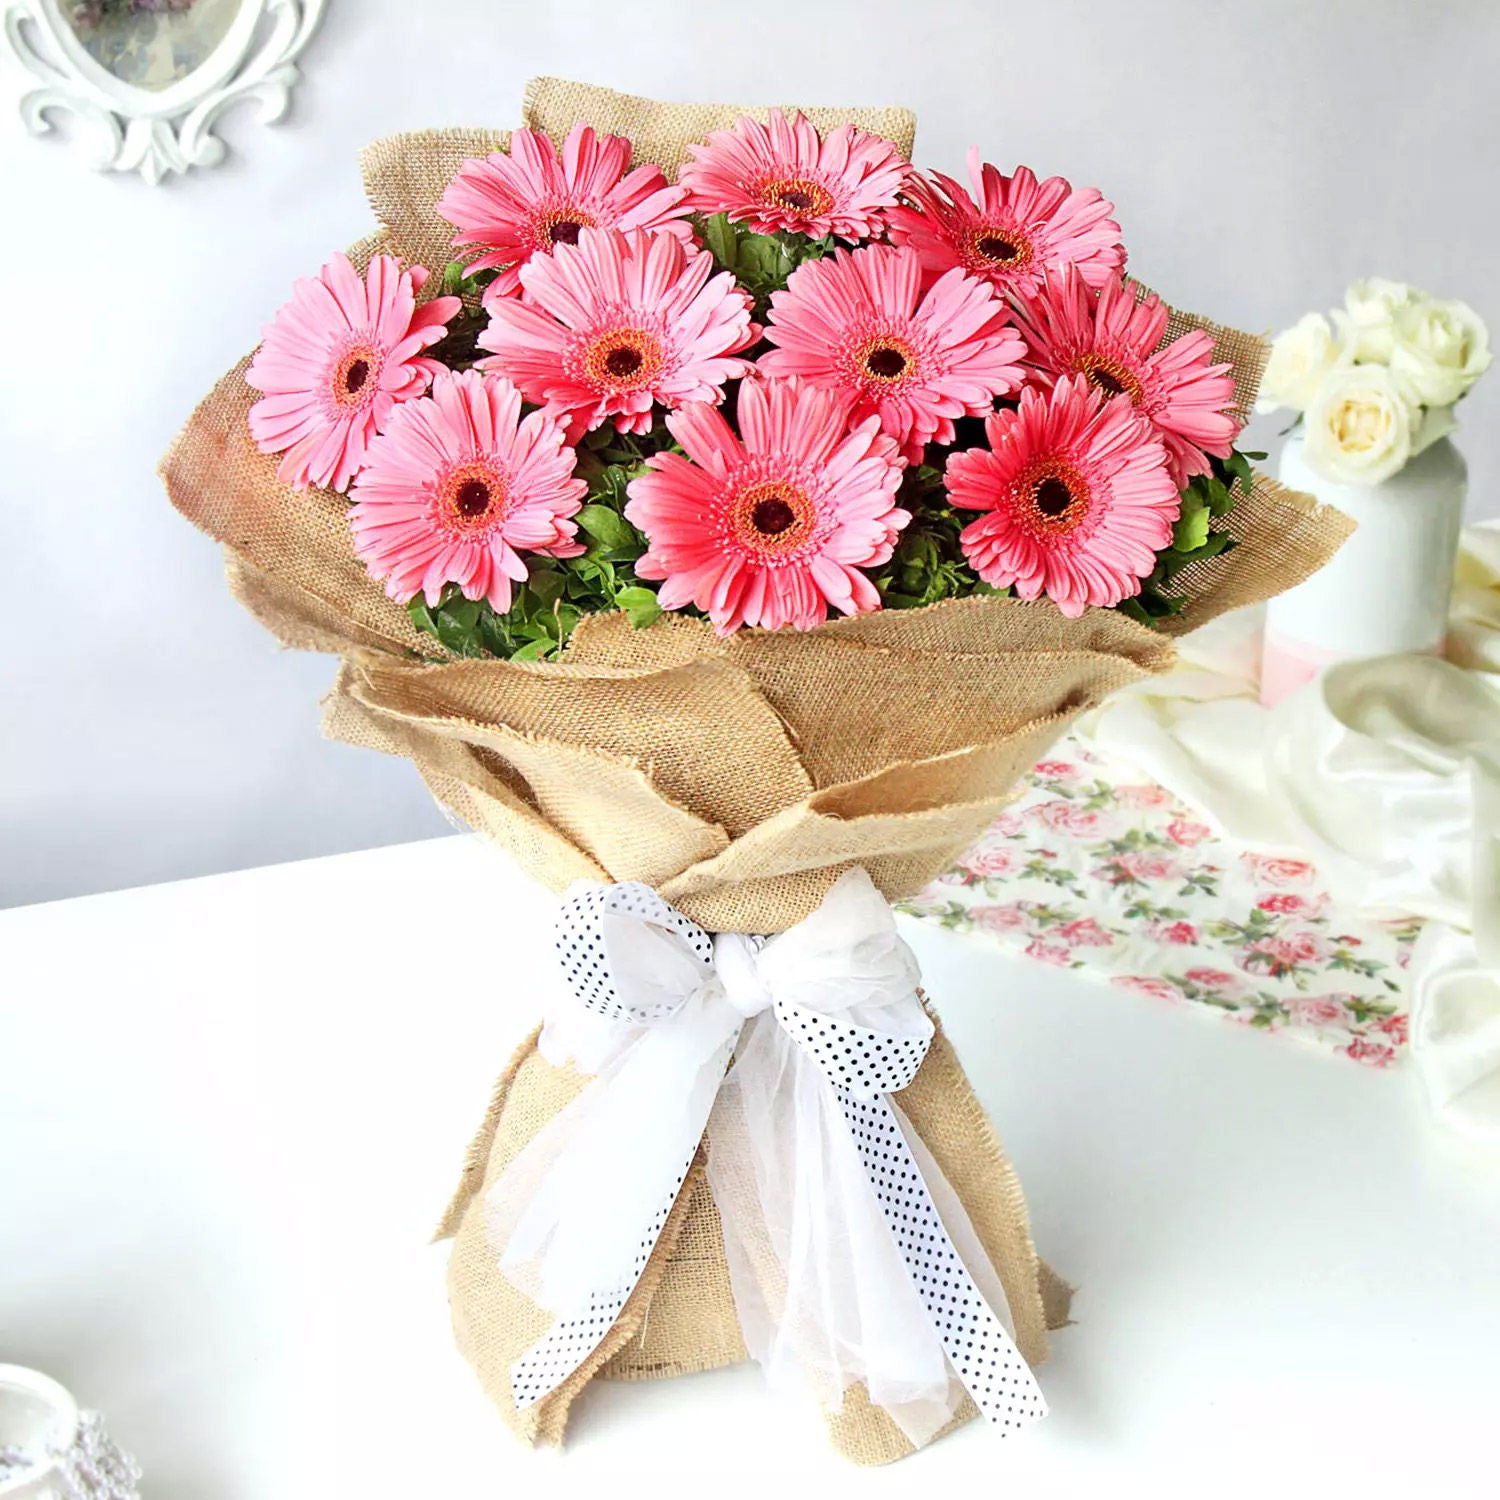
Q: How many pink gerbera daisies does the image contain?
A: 10